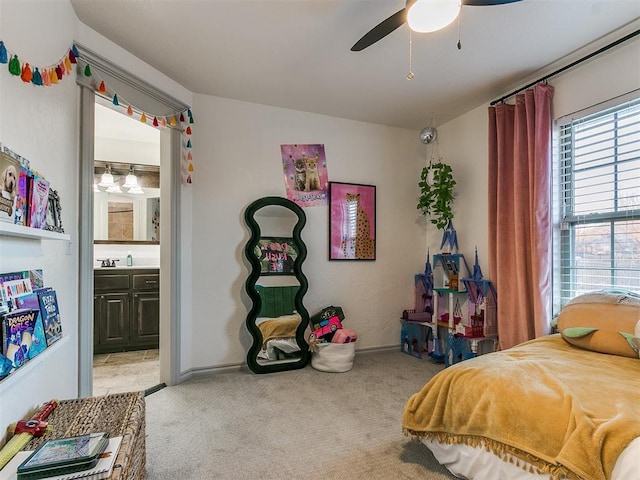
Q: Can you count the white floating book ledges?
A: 2